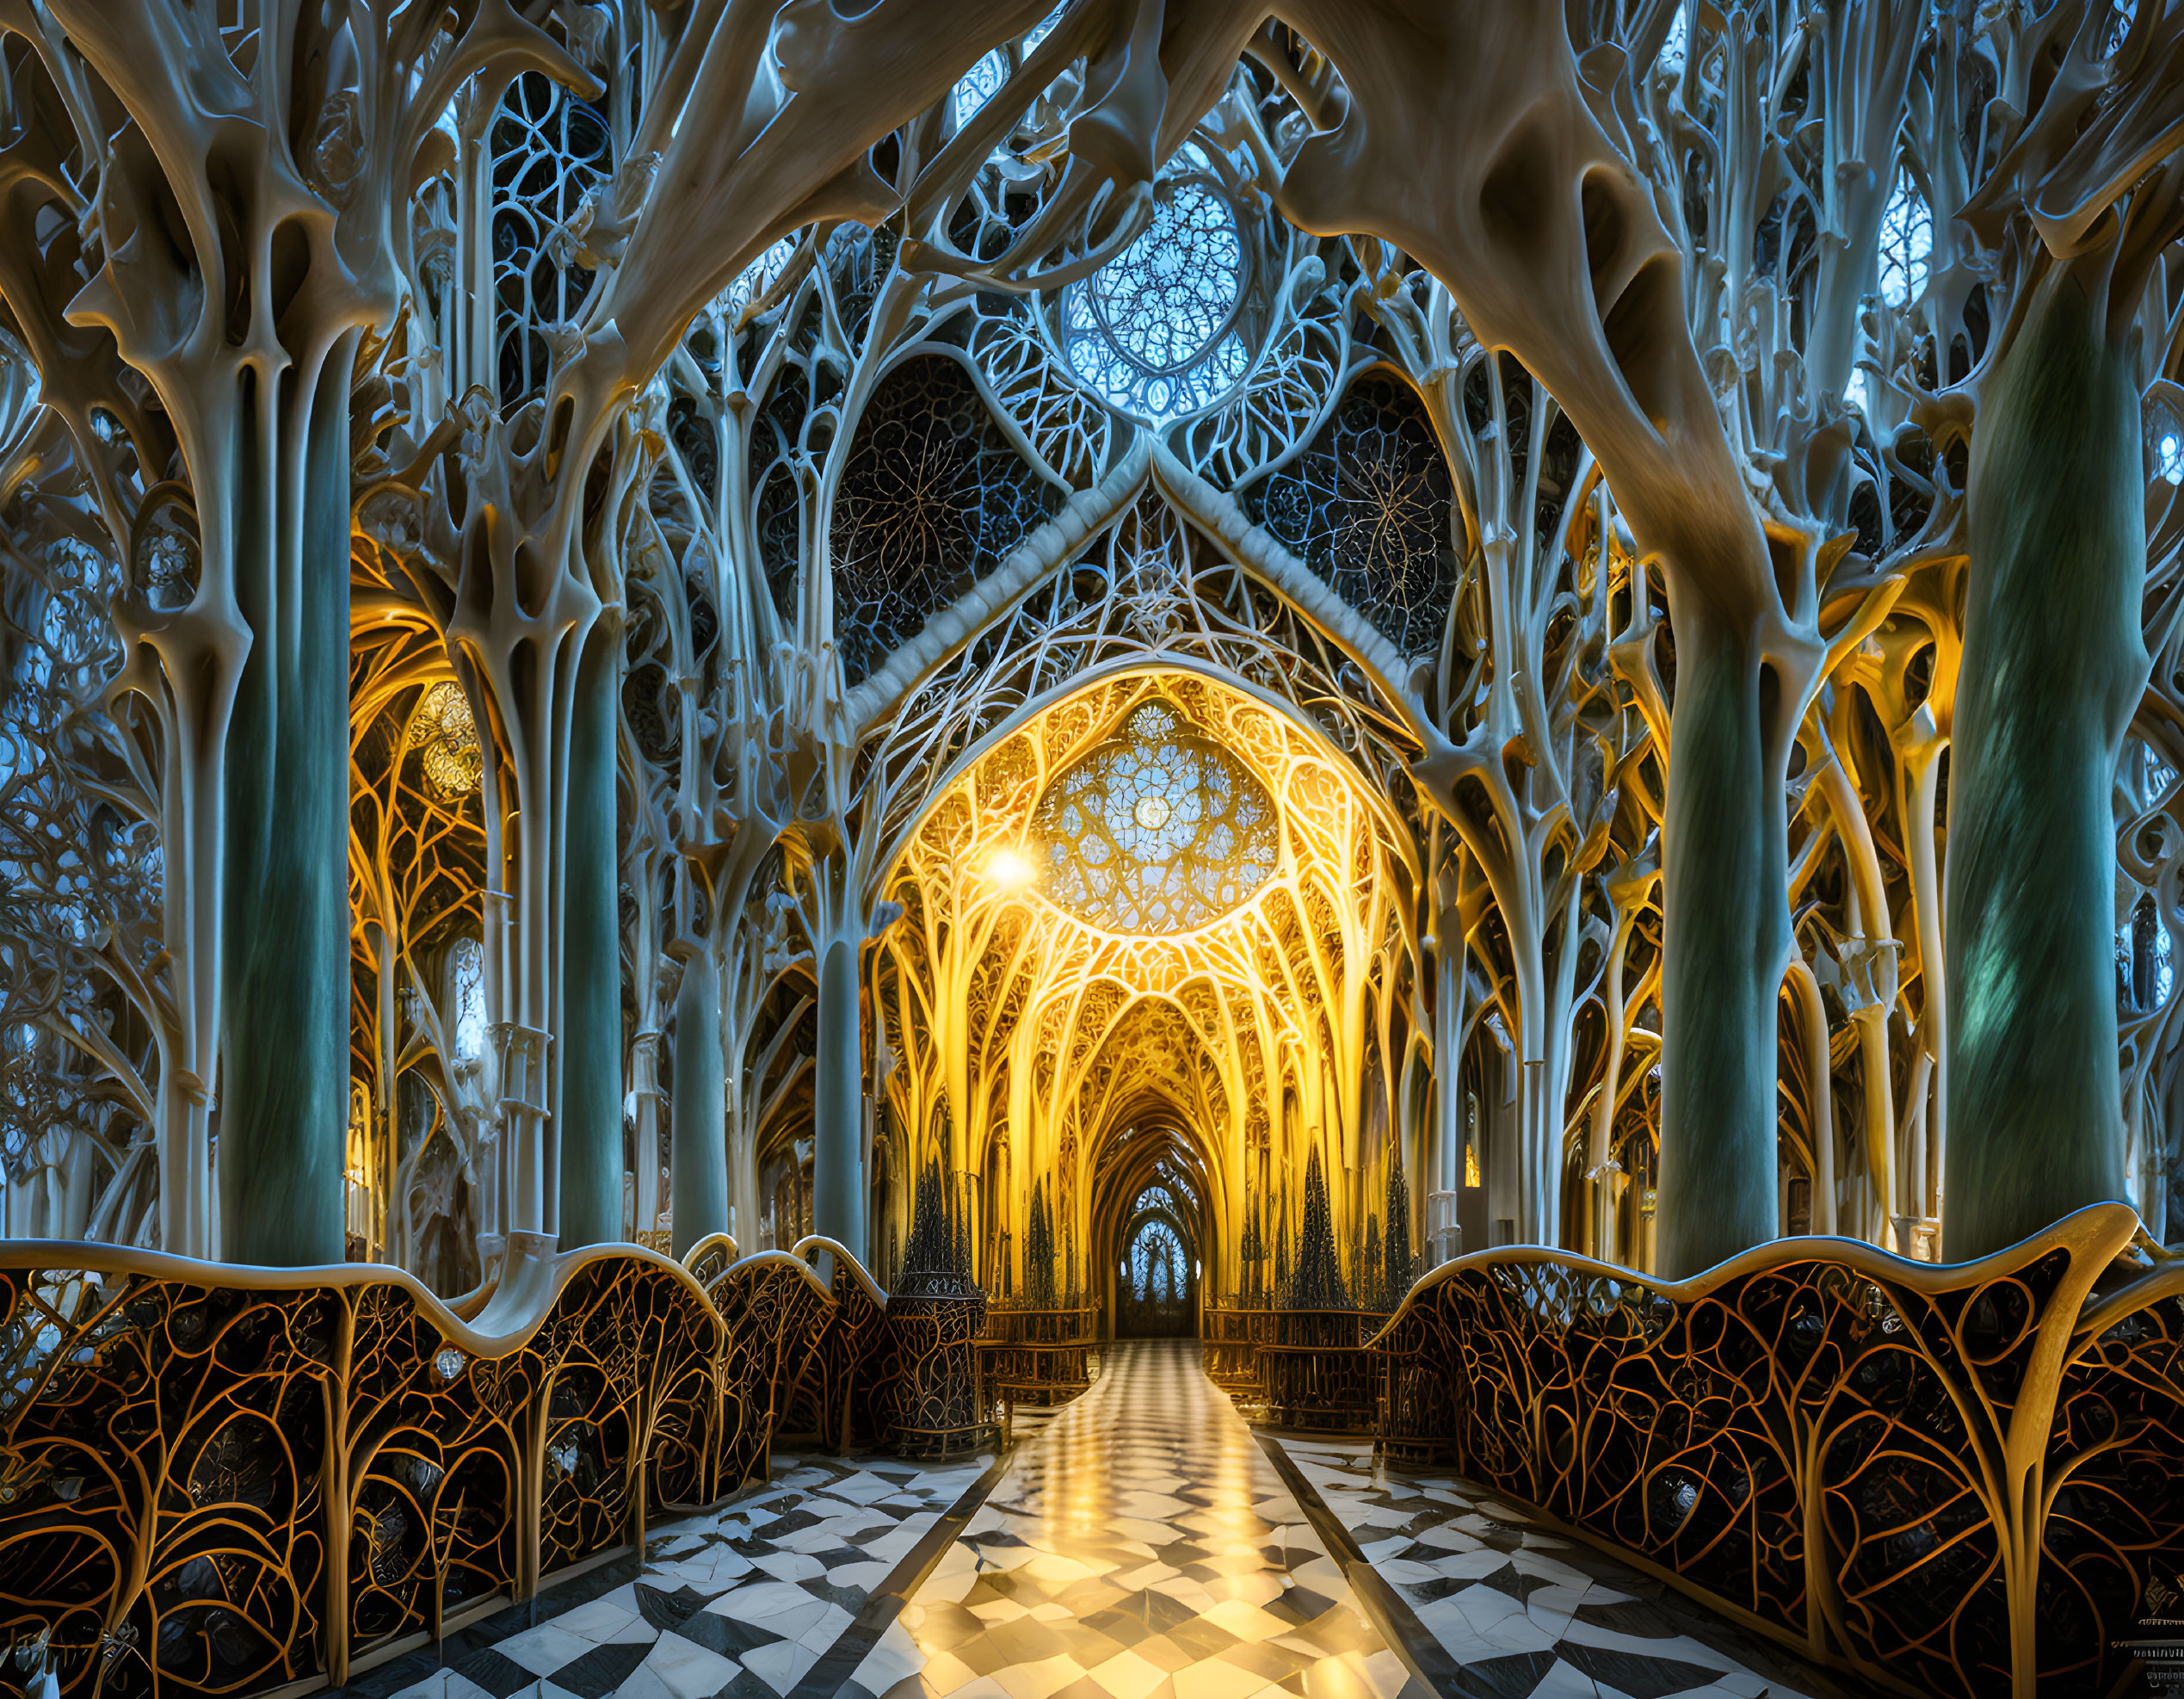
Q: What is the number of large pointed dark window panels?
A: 2